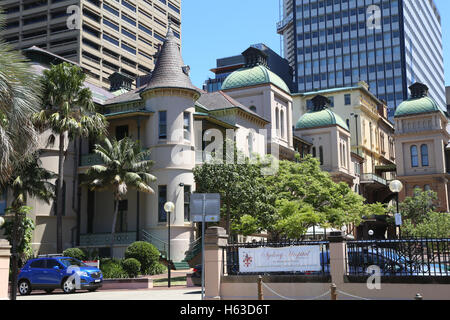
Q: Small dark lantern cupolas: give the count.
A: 4